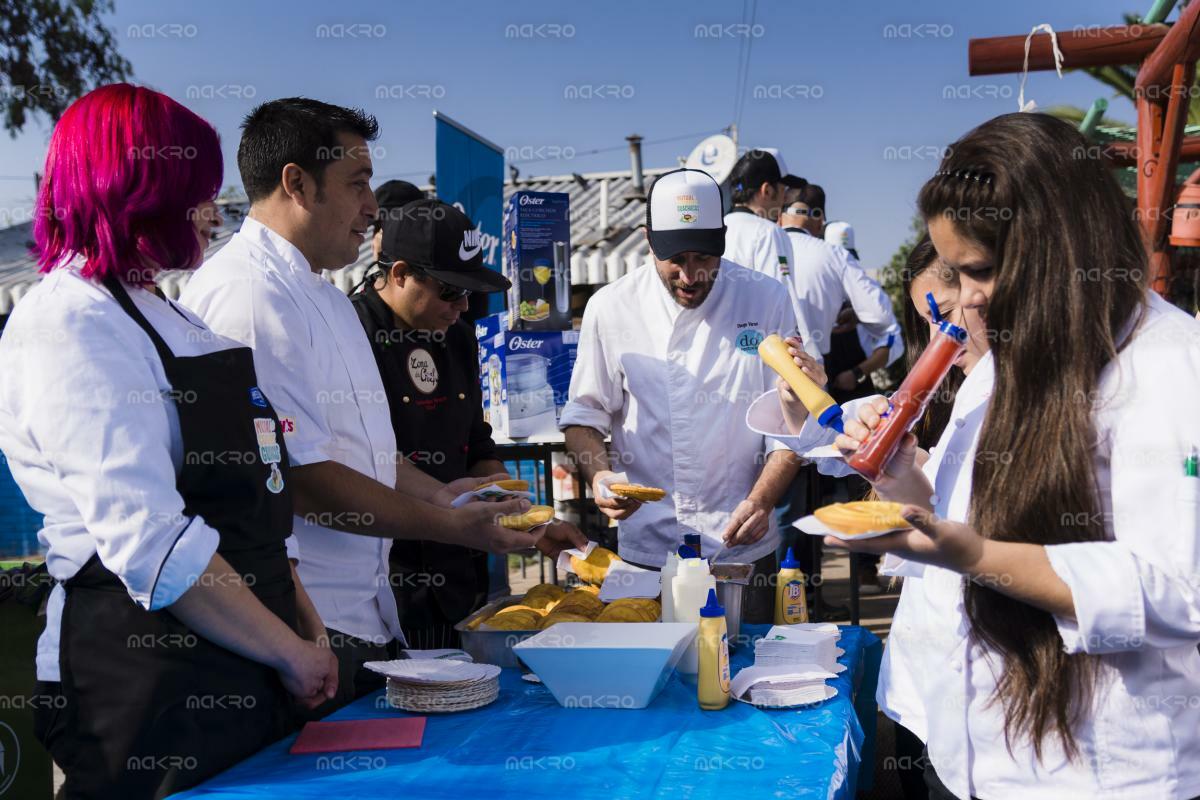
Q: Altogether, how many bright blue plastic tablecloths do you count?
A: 1